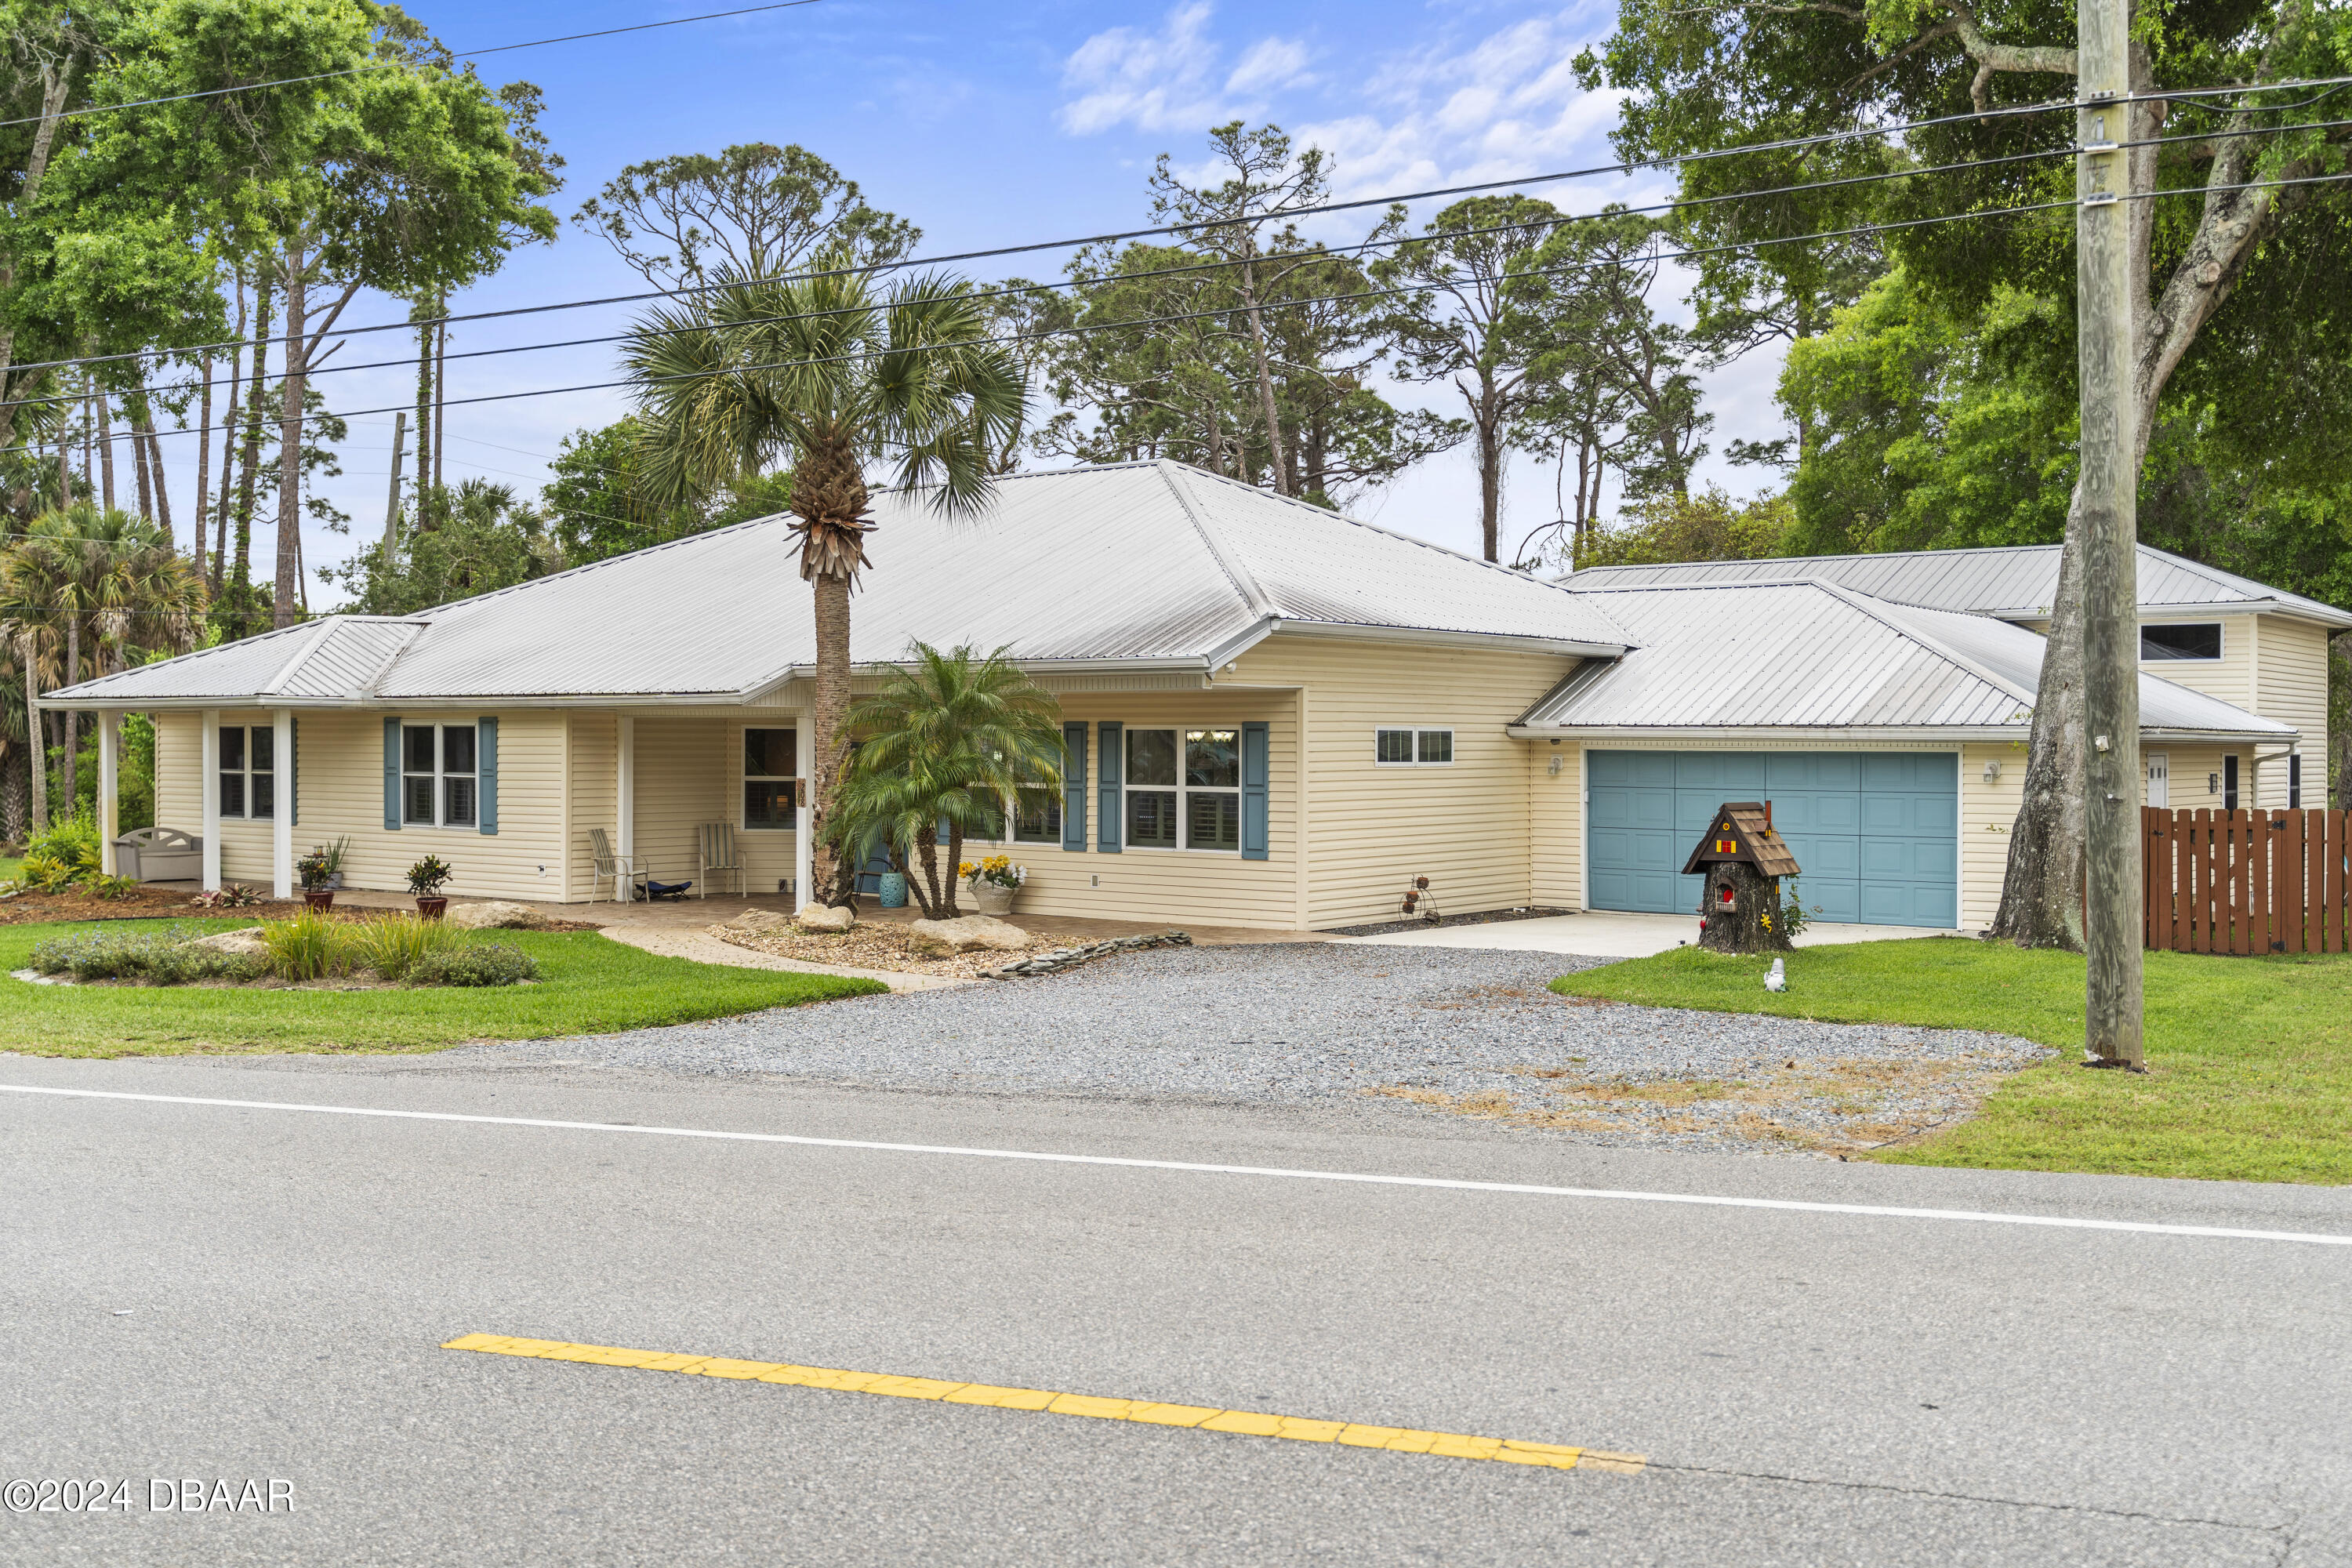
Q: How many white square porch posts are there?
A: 5